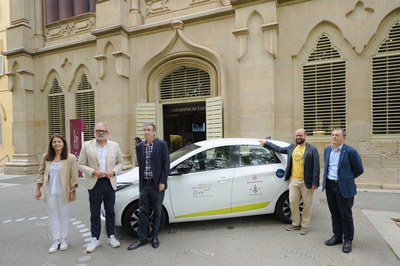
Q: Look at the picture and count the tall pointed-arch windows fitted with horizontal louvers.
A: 4